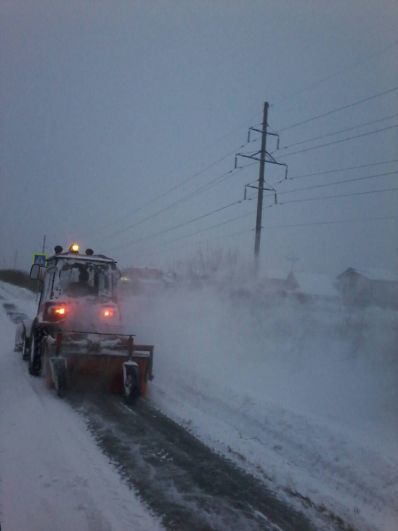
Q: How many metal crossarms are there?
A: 3